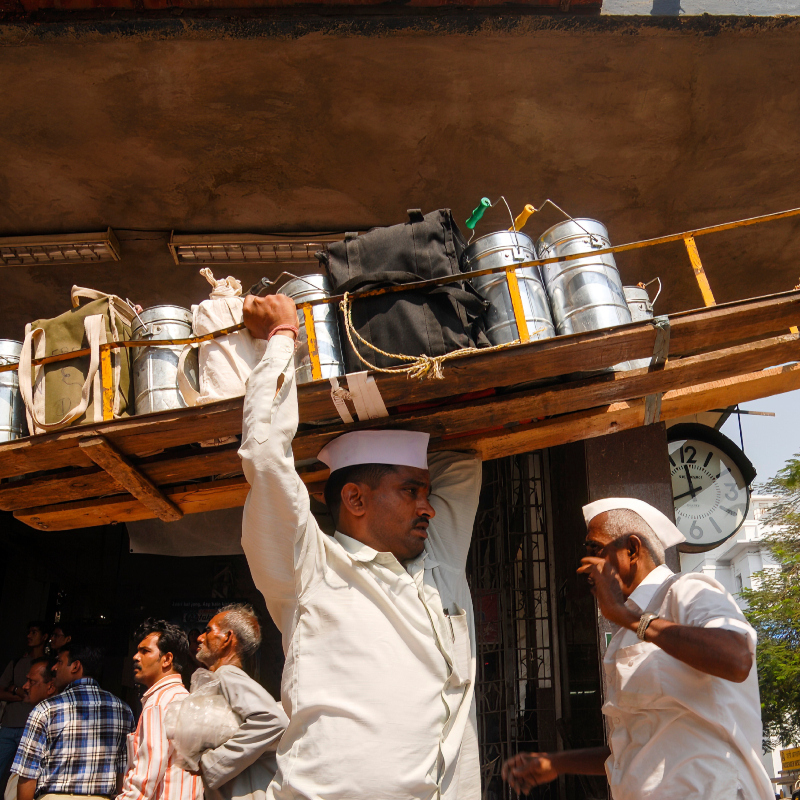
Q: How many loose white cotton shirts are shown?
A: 2